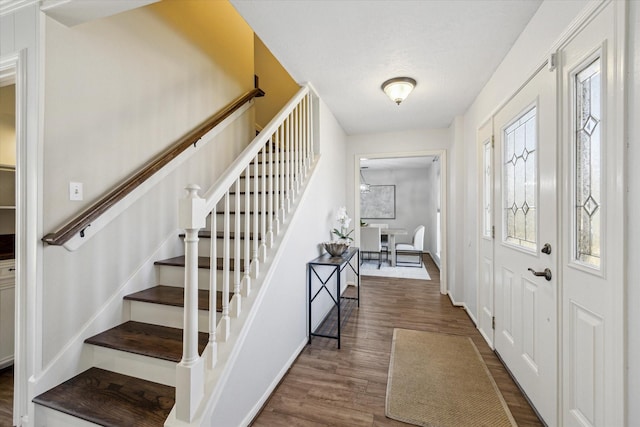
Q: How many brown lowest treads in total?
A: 1